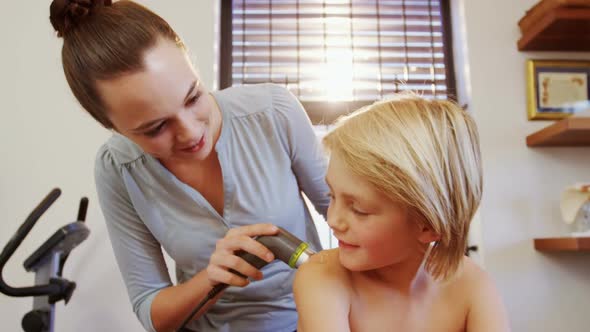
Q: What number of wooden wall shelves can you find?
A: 3